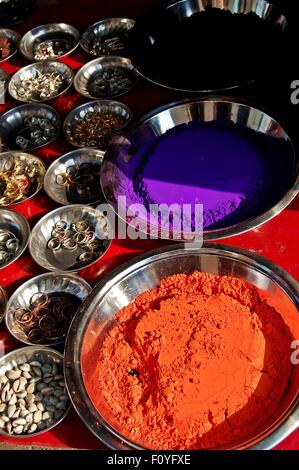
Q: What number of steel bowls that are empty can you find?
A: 0